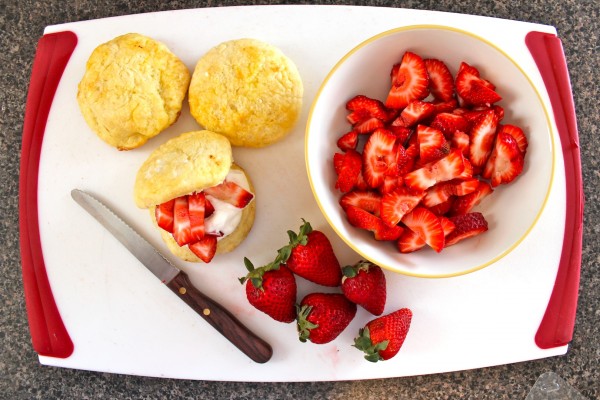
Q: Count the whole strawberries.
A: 5